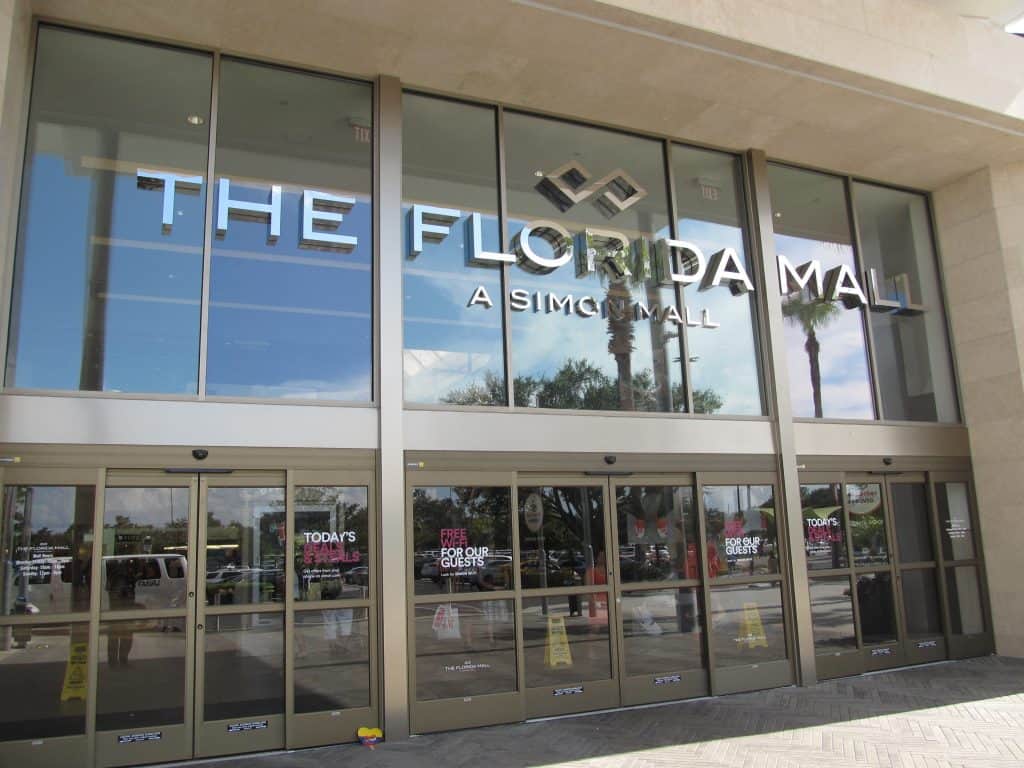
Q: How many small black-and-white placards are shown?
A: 6